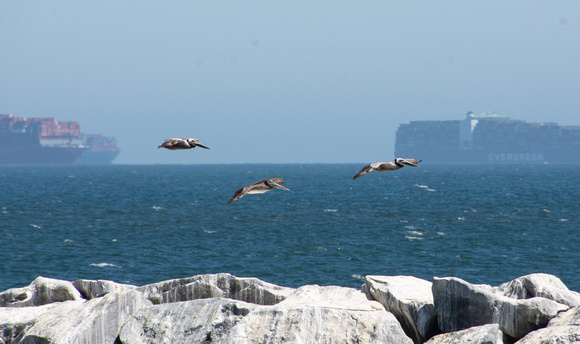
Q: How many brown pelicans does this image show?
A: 3